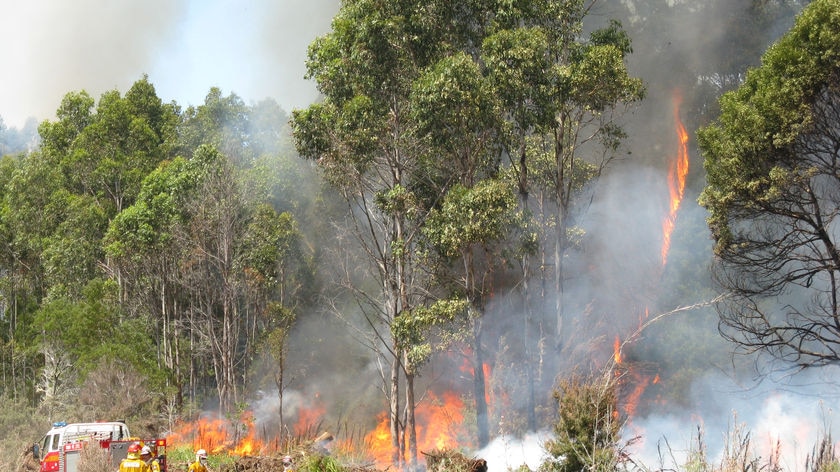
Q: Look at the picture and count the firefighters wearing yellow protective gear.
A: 3